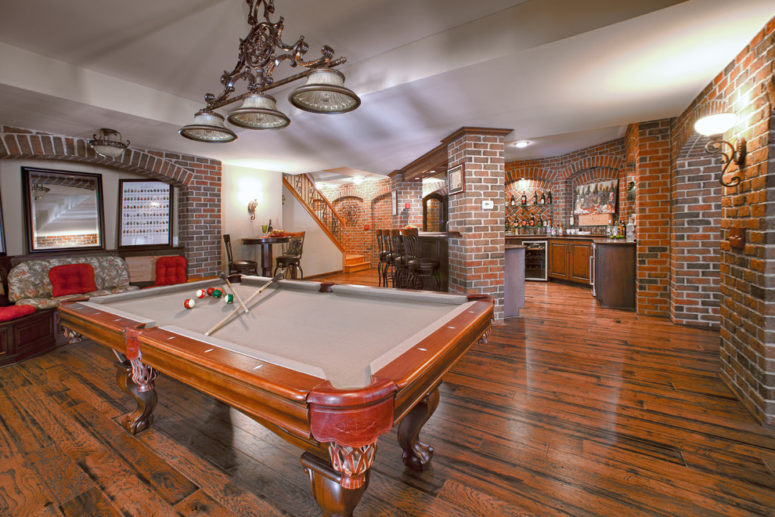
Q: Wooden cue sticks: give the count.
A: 2